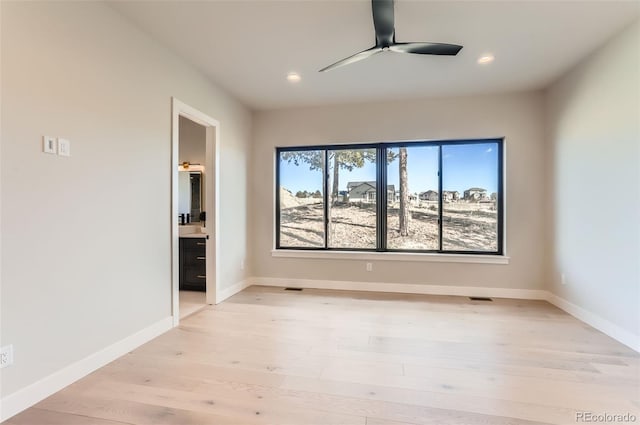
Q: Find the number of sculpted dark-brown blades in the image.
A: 3